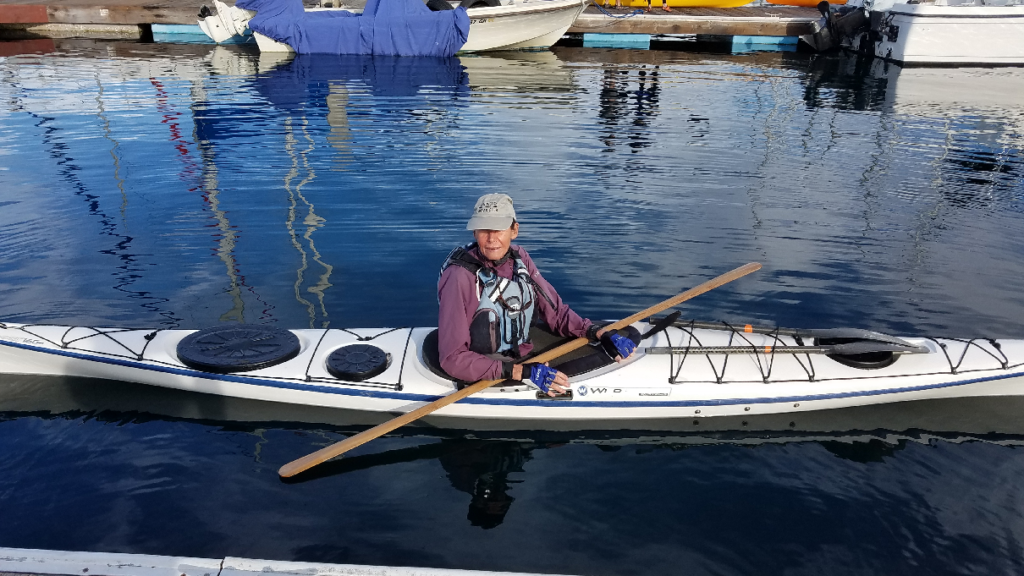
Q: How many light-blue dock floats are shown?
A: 3